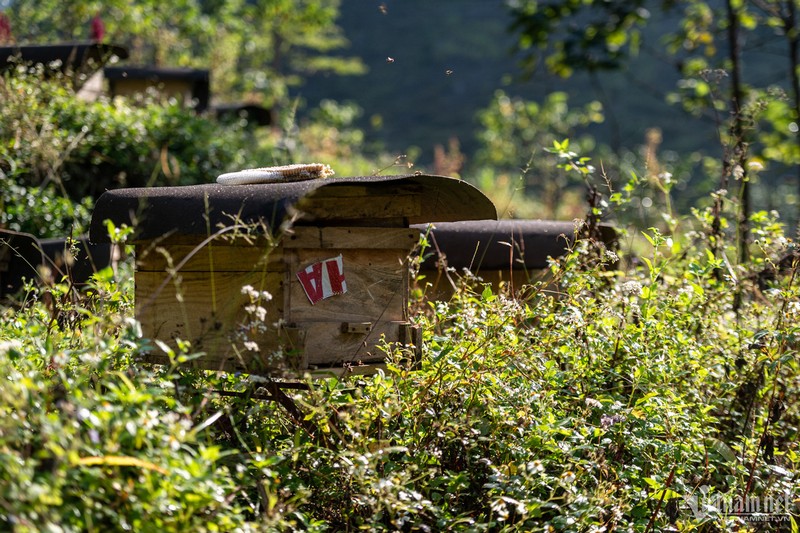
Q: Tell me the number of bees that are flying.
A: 3